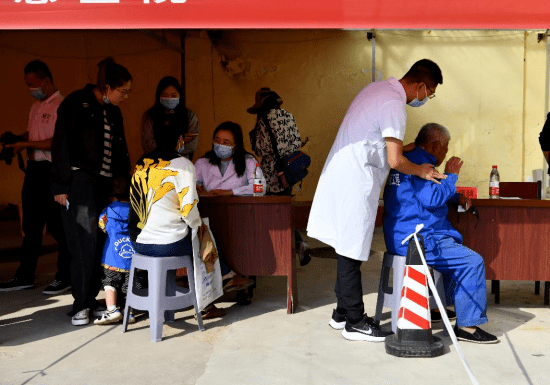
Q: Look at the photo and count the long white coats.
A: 1